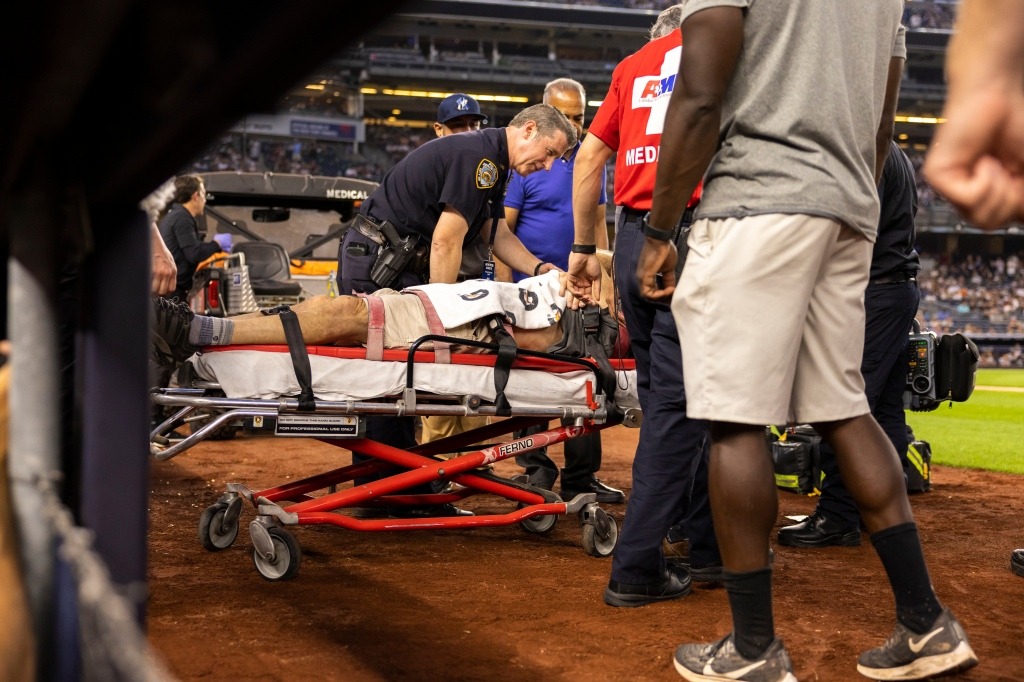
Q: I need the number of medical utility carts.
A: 1